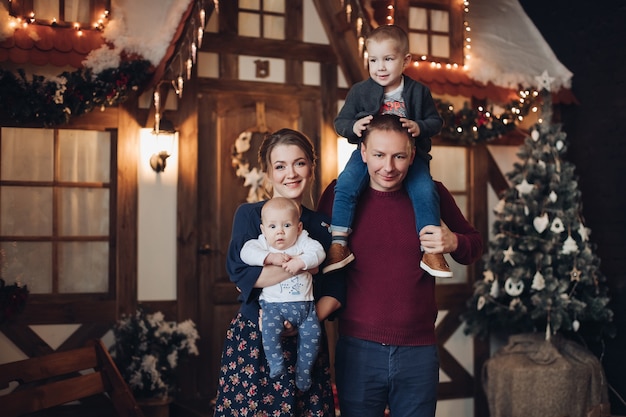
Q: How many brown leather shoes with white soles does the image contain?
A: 2